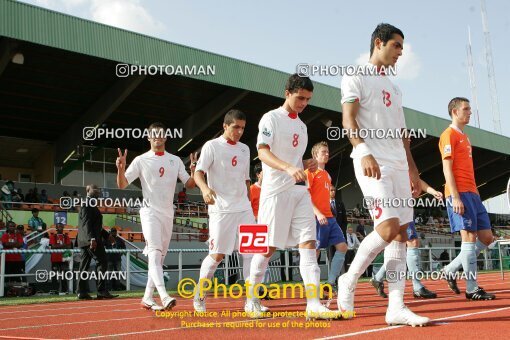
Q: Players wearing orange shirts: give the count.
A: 3